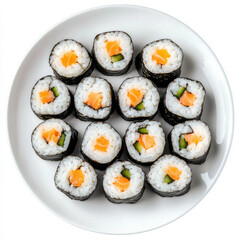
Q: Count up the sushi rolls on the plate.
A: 14